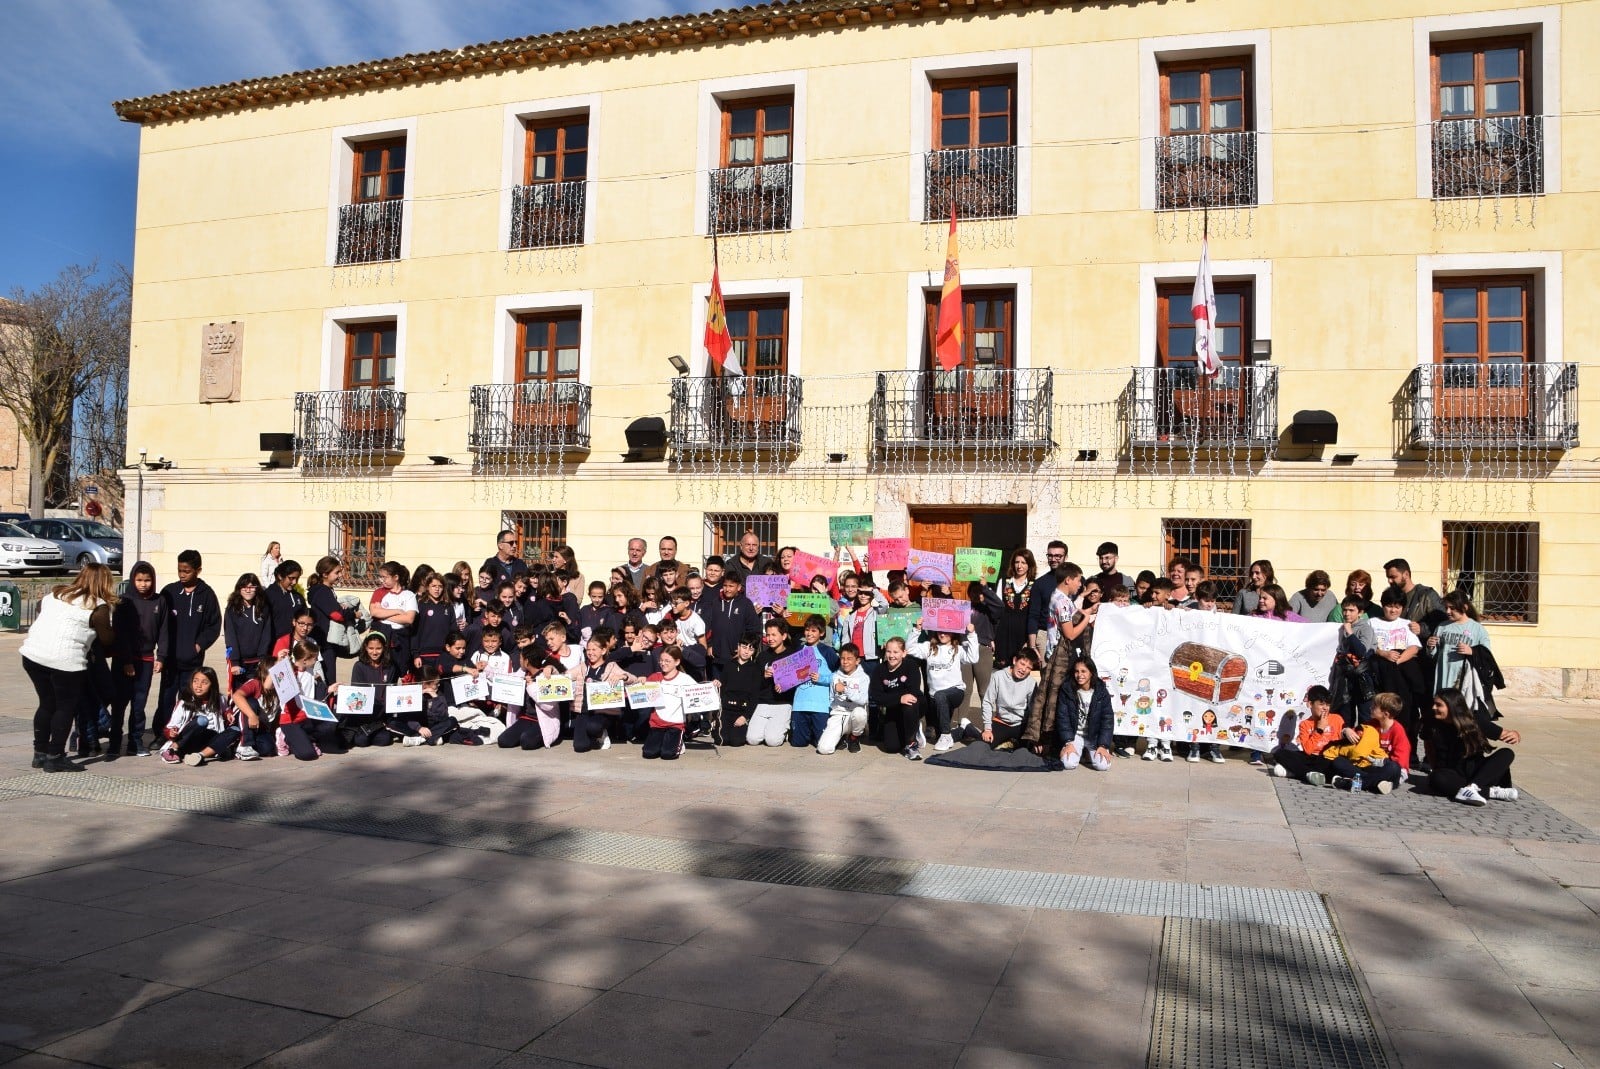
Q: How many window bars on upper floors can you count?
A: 12